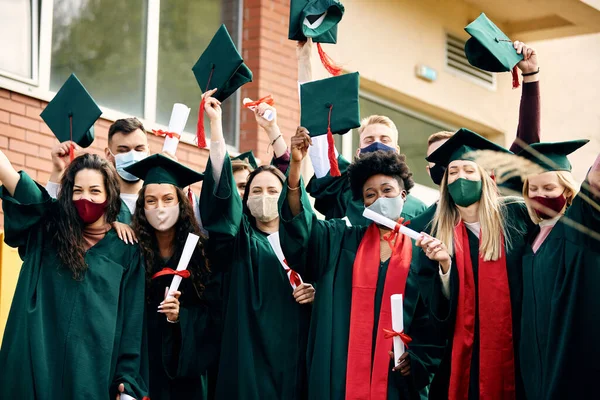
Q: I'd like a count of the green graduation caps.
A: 9